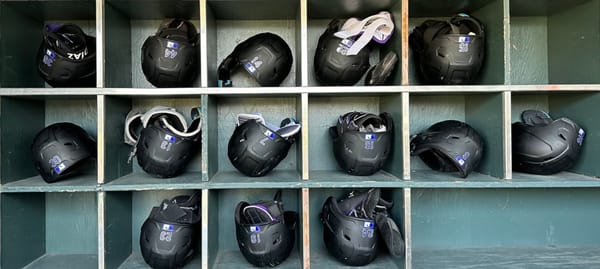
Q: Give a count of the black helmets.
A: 14